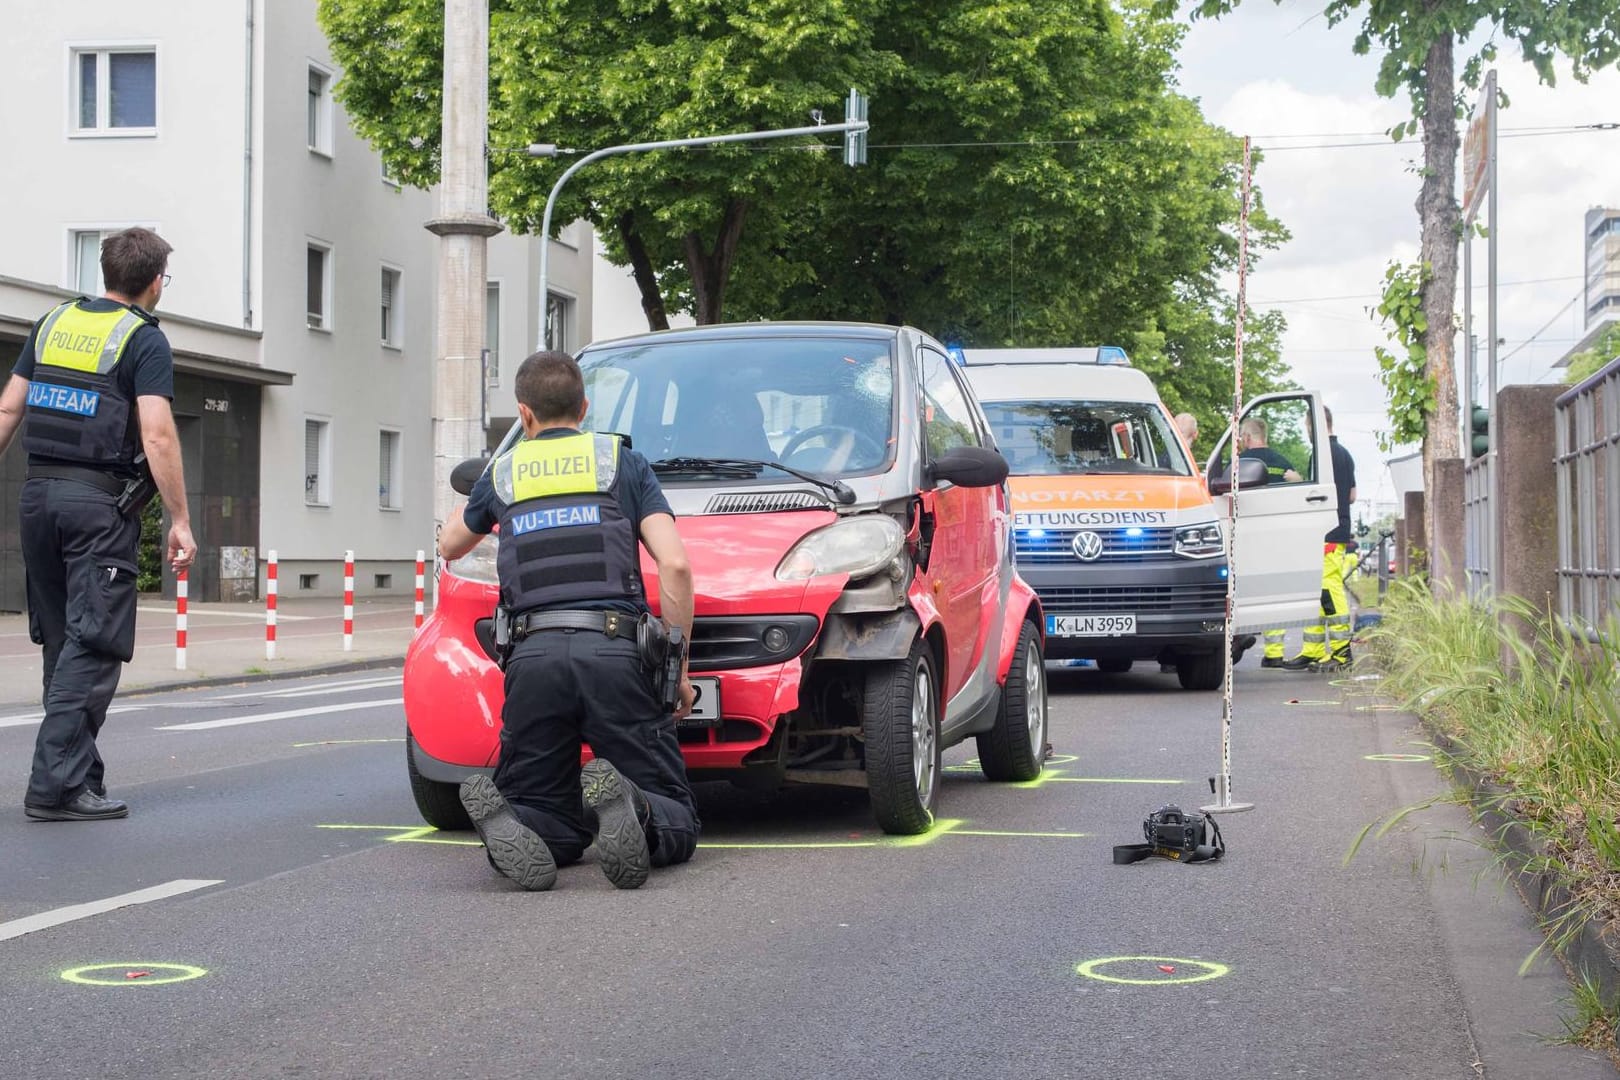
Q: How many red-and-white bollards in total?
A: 4